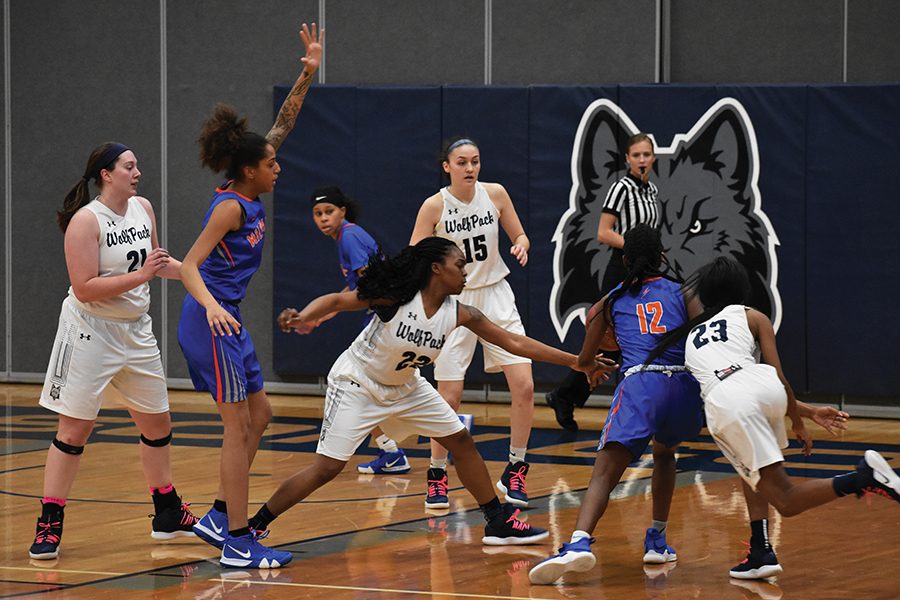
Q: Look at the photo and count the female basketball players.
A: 7